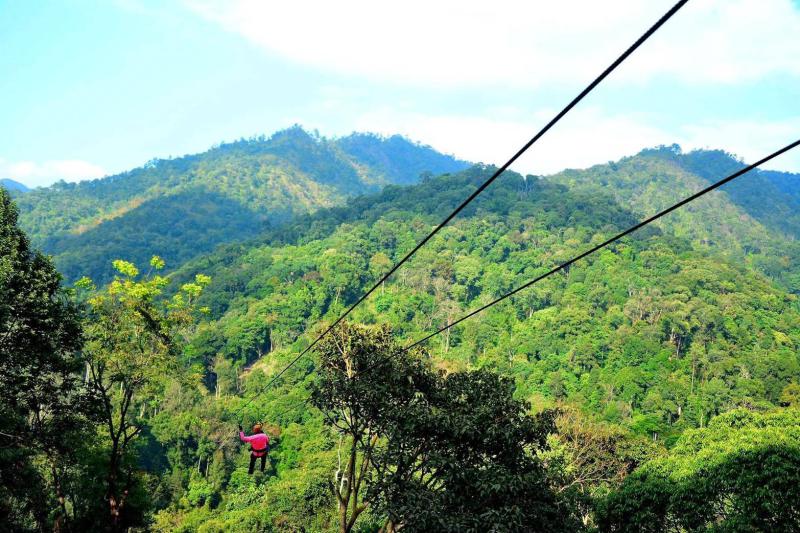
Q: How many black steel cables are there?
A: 2